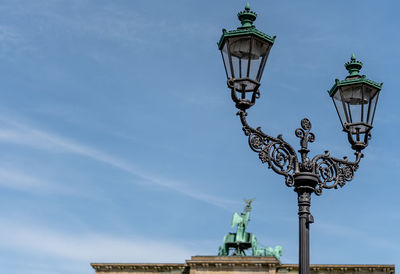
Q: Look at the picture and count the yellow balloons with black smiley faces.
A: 0